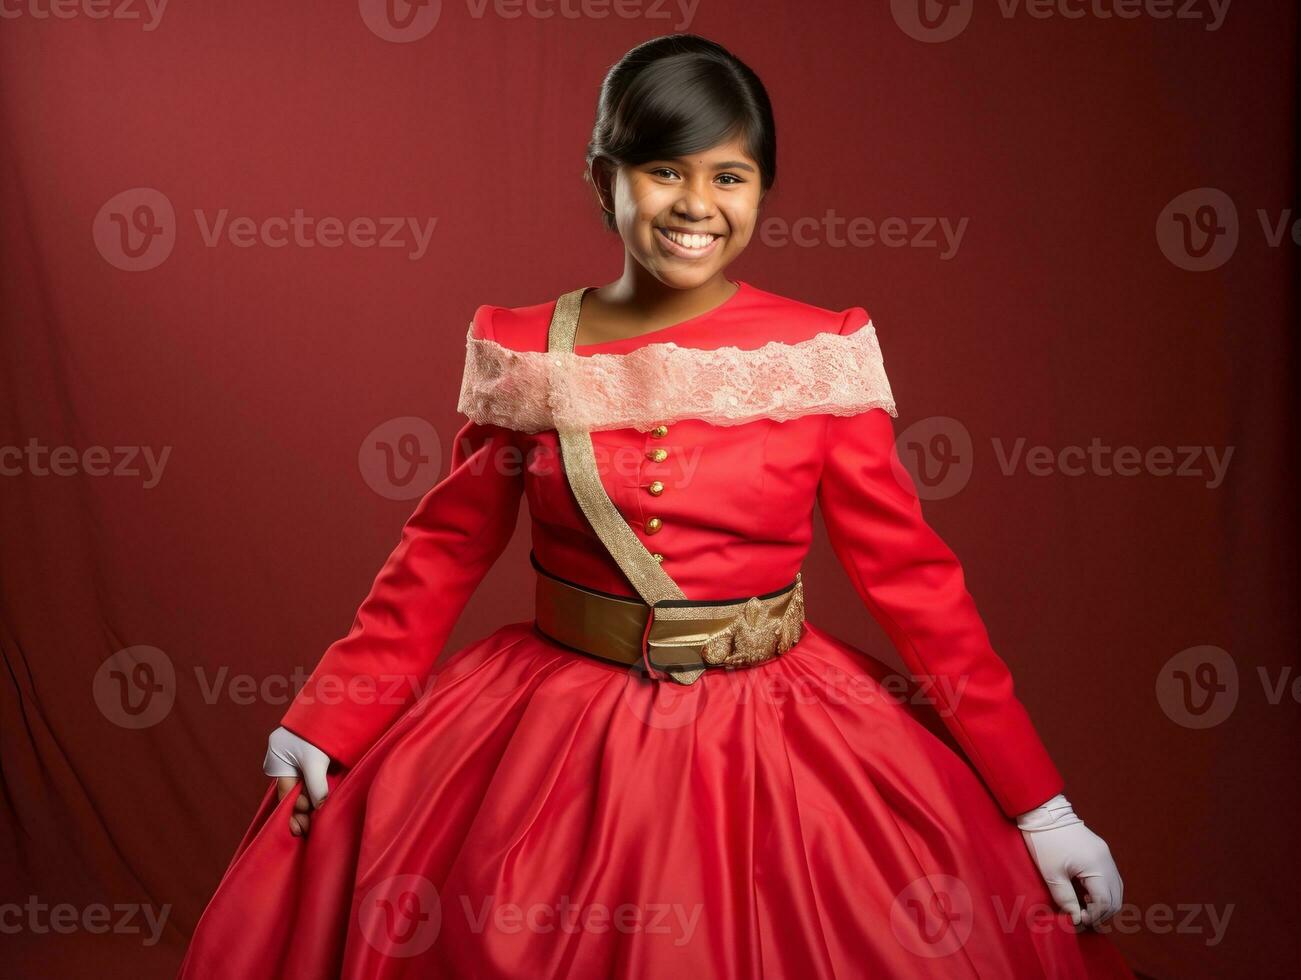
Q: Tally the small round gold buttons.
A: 5